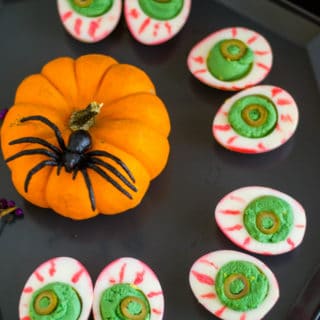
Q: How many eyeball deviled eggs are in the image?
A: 8